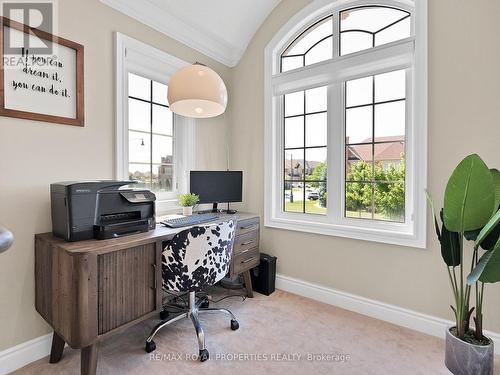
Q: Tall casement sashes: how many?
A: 3